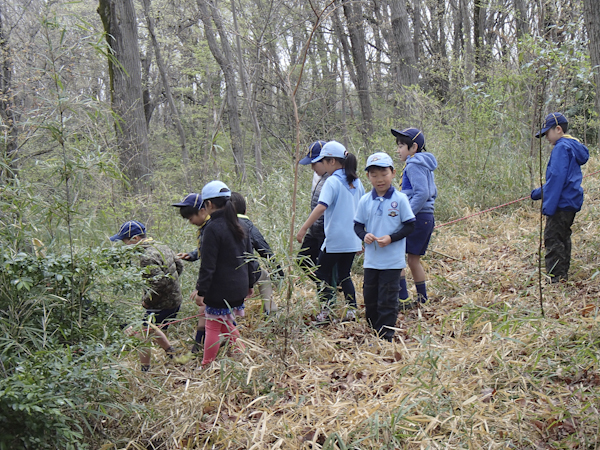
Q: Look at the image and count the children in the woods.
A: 9